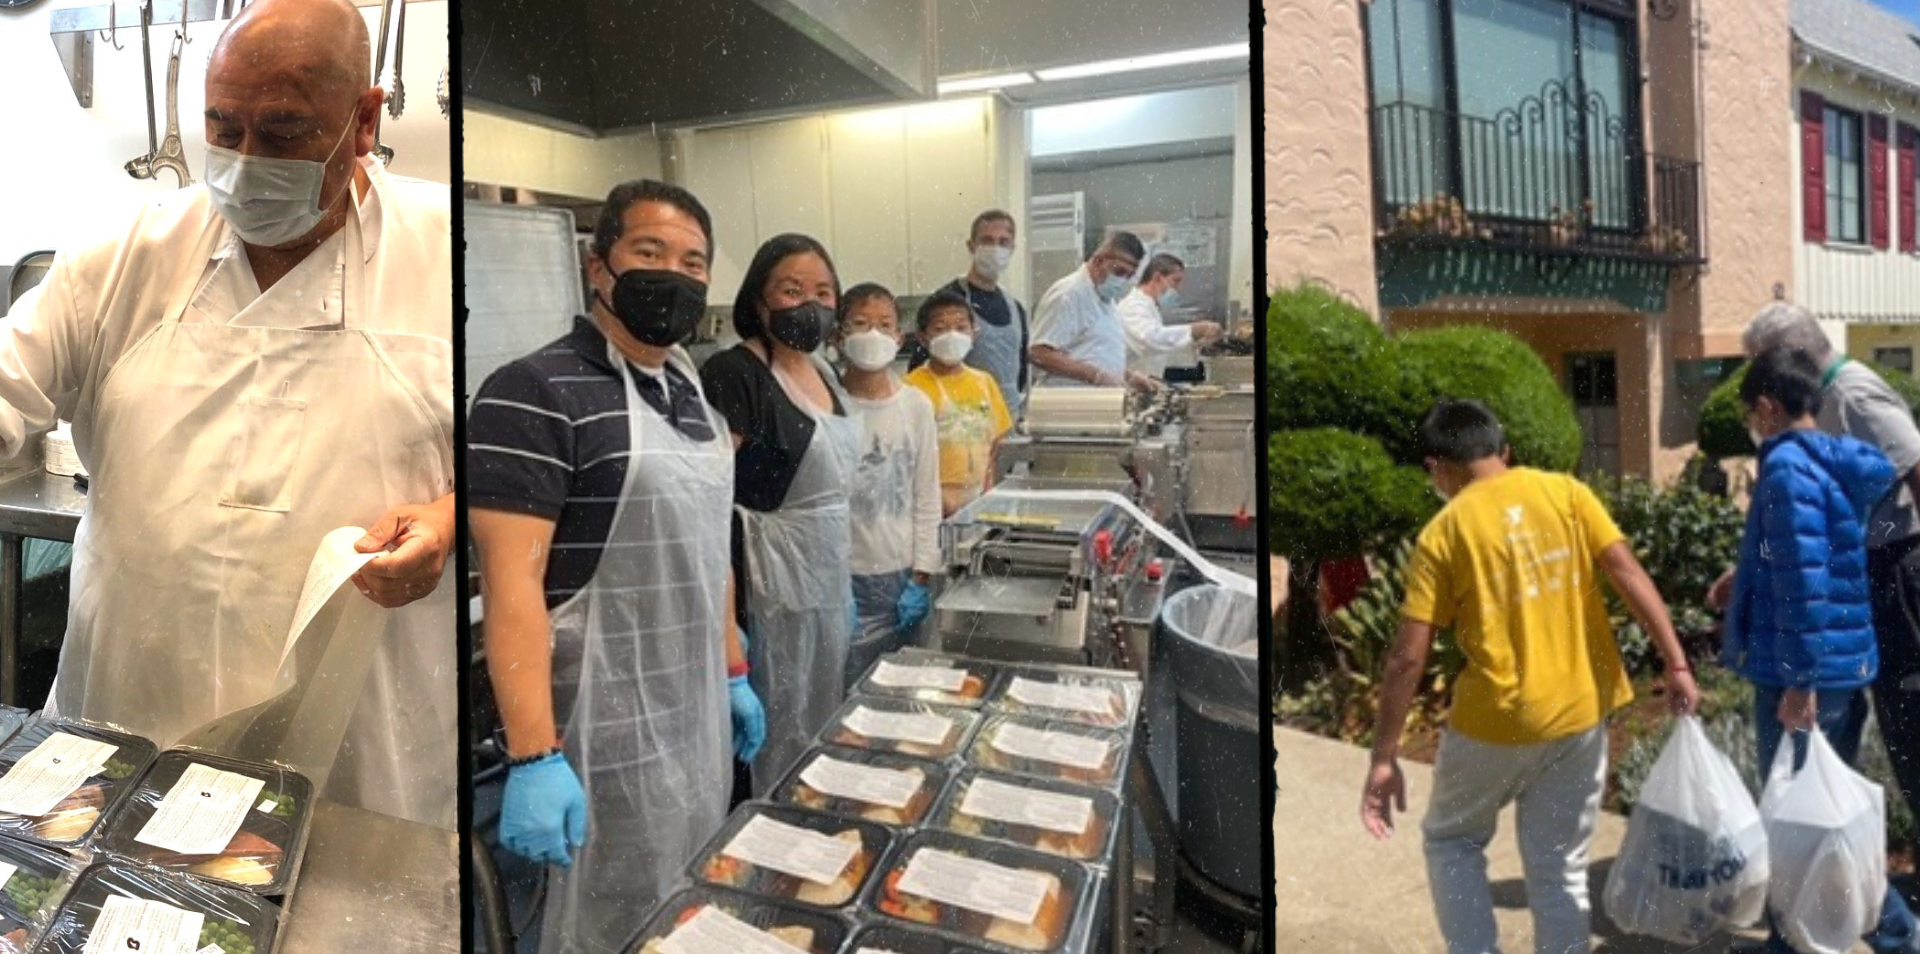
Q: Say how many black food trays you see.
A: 14